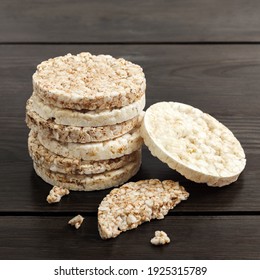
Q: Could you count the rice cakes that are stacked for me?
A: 6